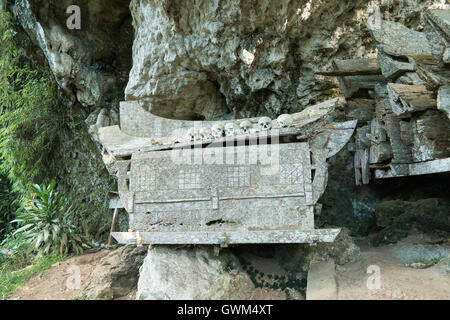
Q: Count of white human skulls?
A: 7